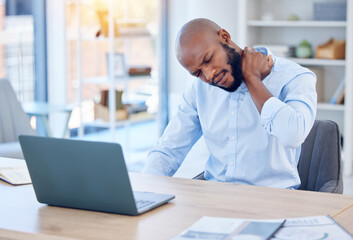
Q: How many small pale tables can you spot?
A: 1